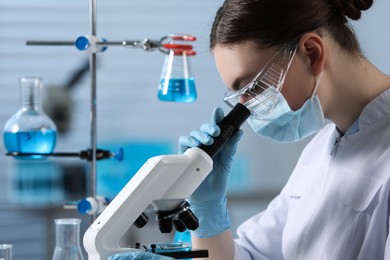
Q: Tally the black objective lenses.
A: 3